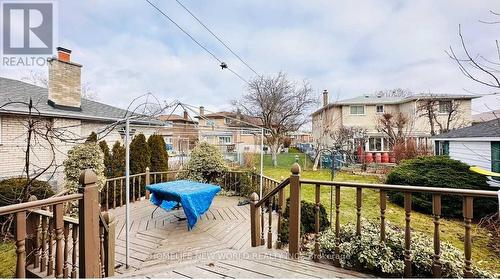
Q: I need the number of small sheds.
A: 1